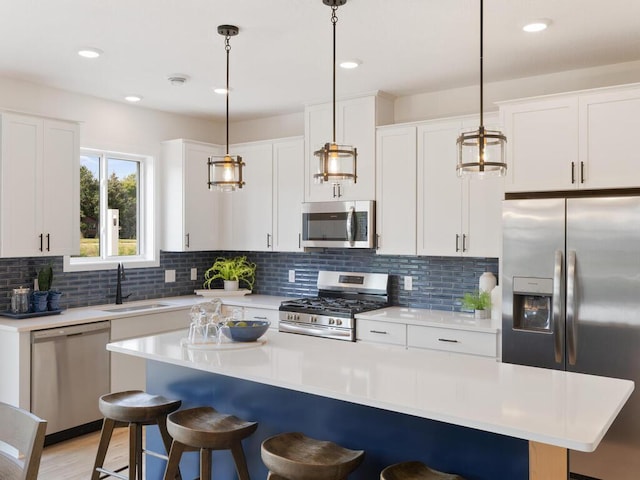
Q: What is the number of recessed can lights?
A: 5